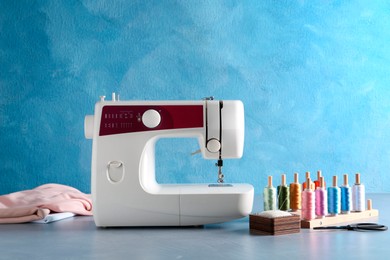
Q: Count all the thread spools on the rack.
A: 10